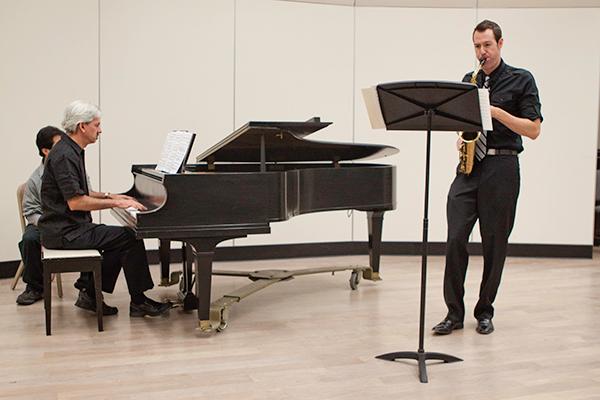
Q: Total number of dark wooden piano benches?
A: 1